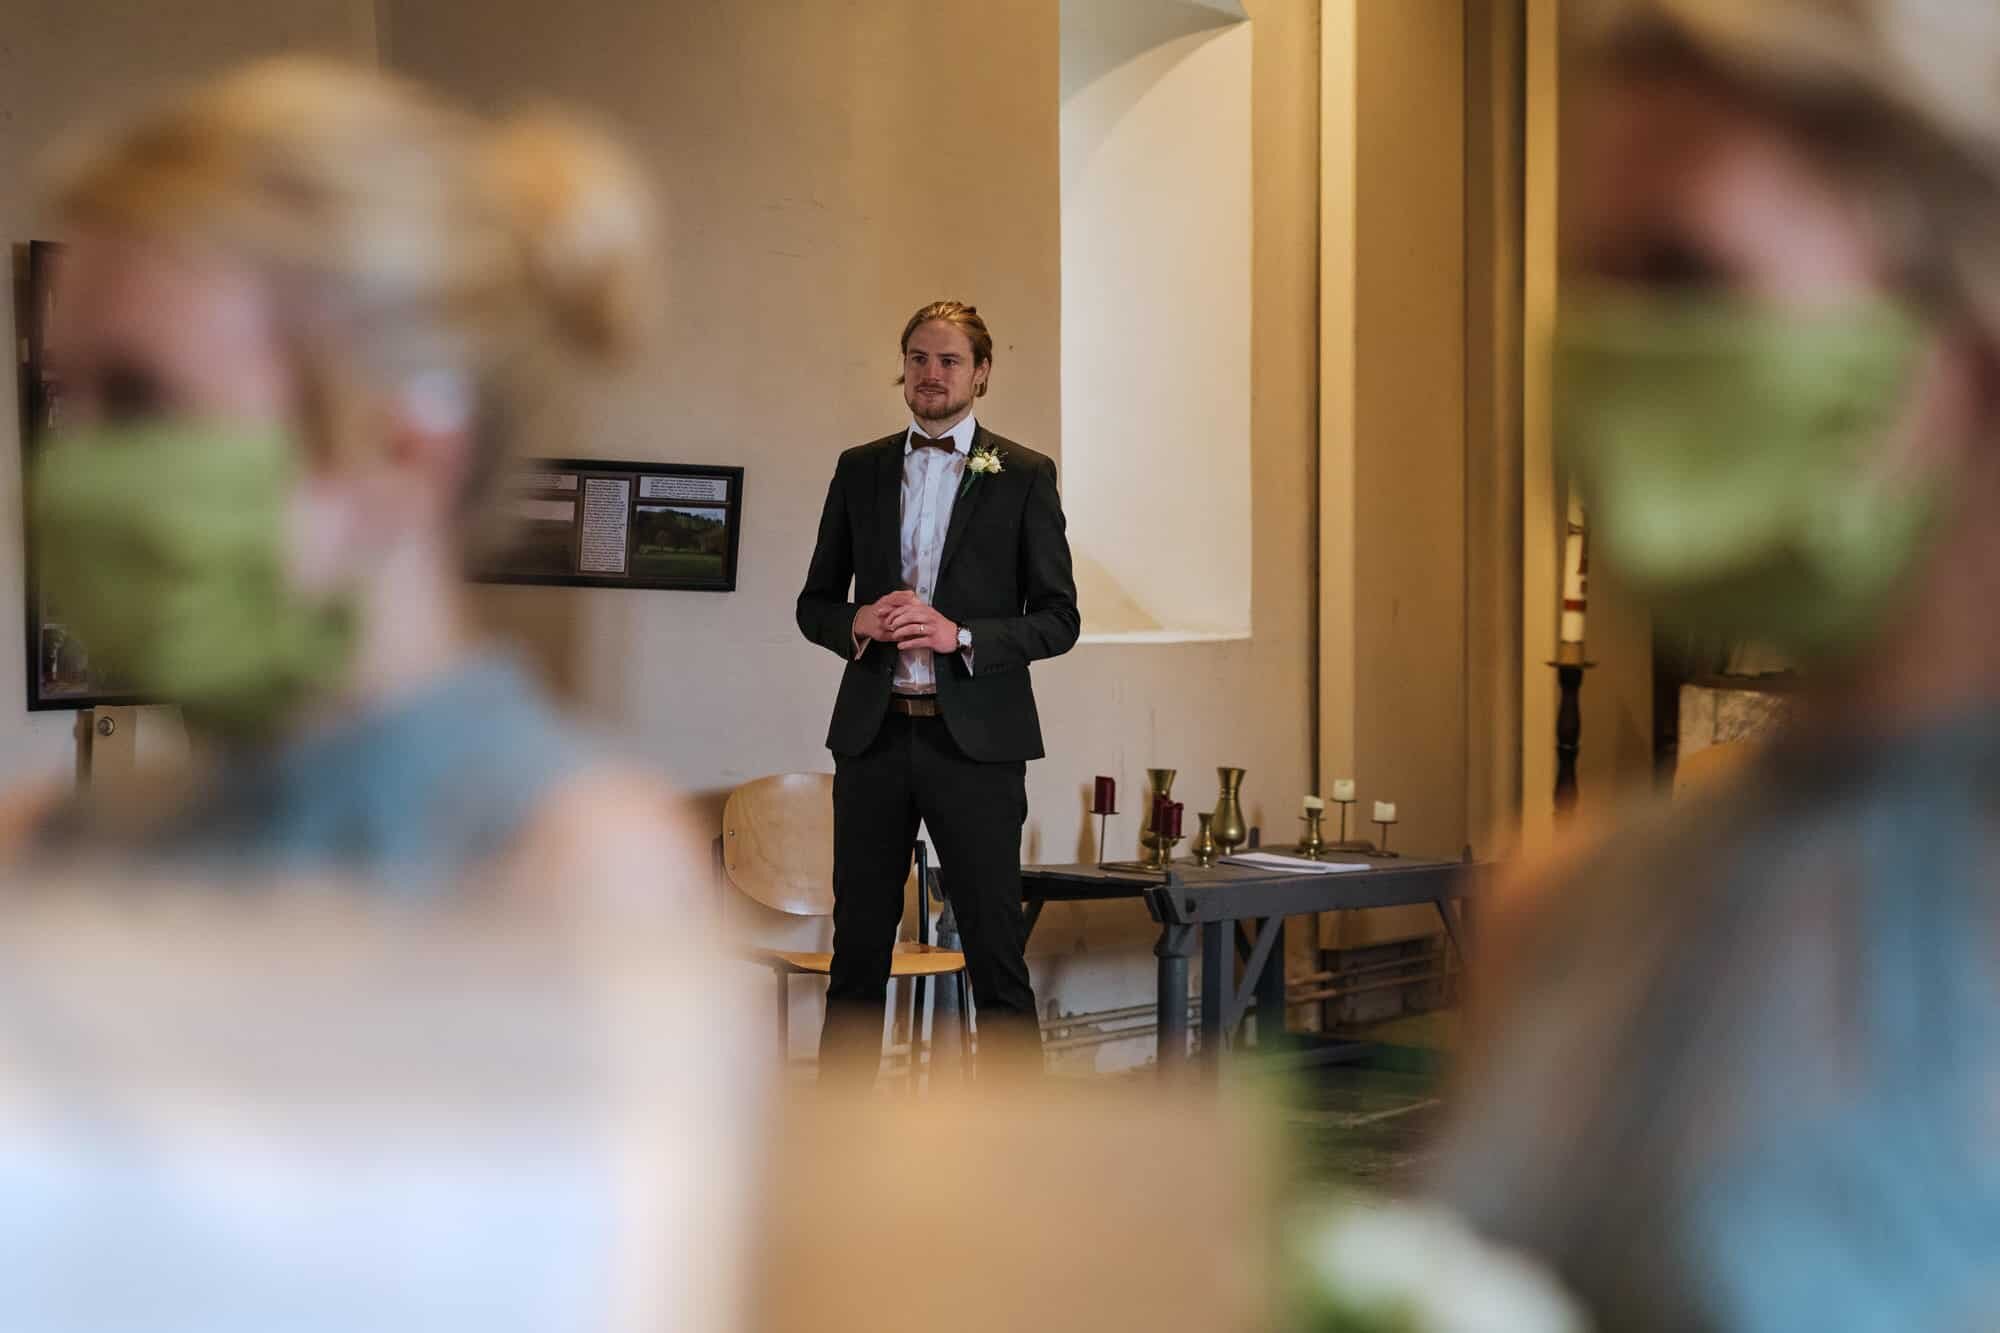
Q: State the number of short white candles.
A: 3